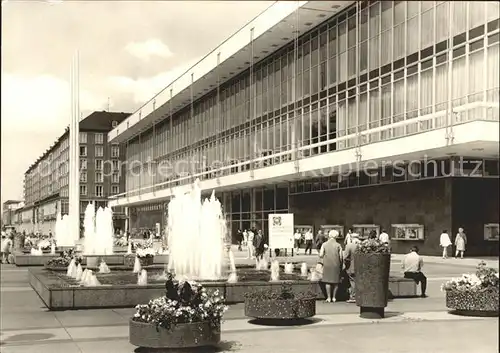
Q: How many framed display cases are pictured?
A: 5